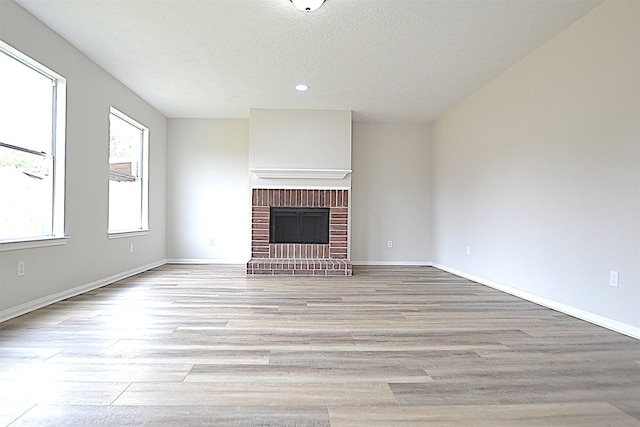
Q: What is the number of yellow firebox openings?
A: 0